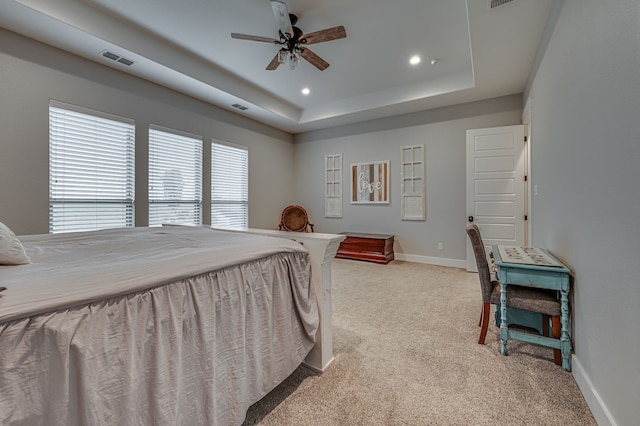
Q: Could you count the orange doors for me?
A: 0